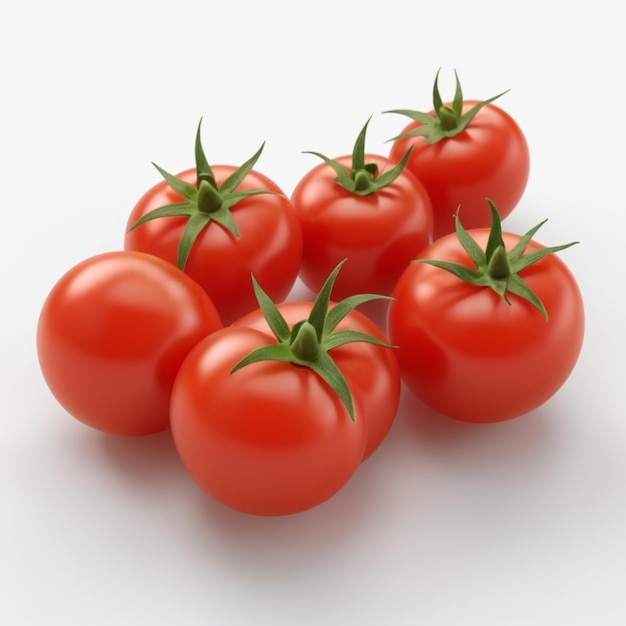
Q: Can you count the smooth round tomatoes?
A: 7